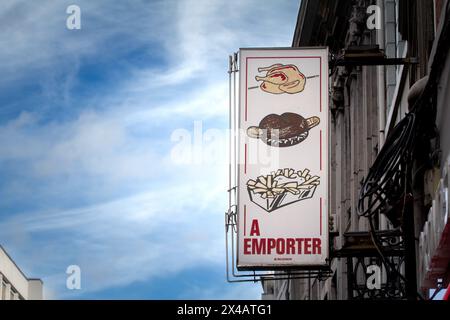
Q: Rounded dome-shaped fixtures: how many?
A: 1